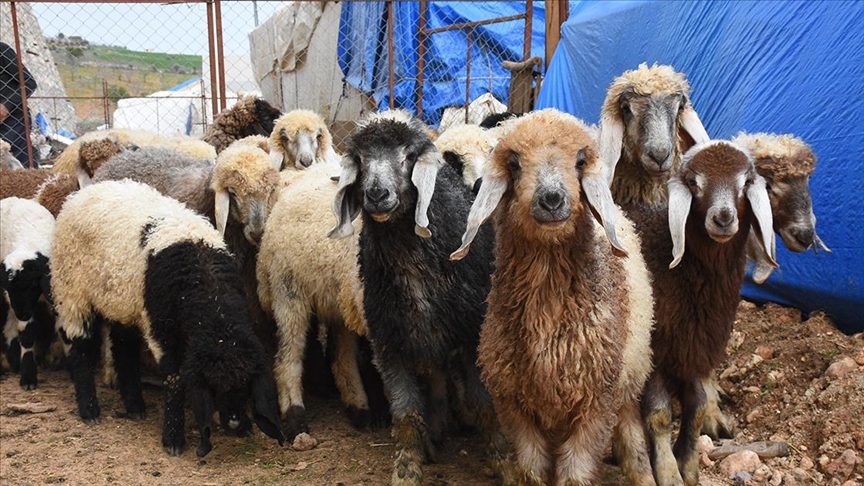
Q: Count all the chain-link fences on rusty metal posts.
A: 1